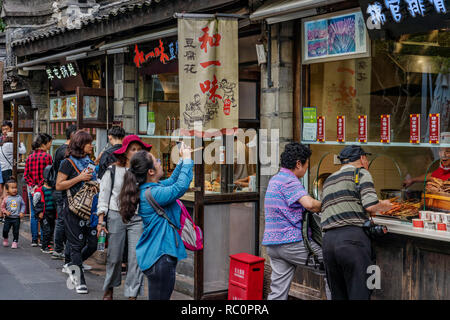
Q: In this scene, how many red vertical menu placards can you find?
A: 6